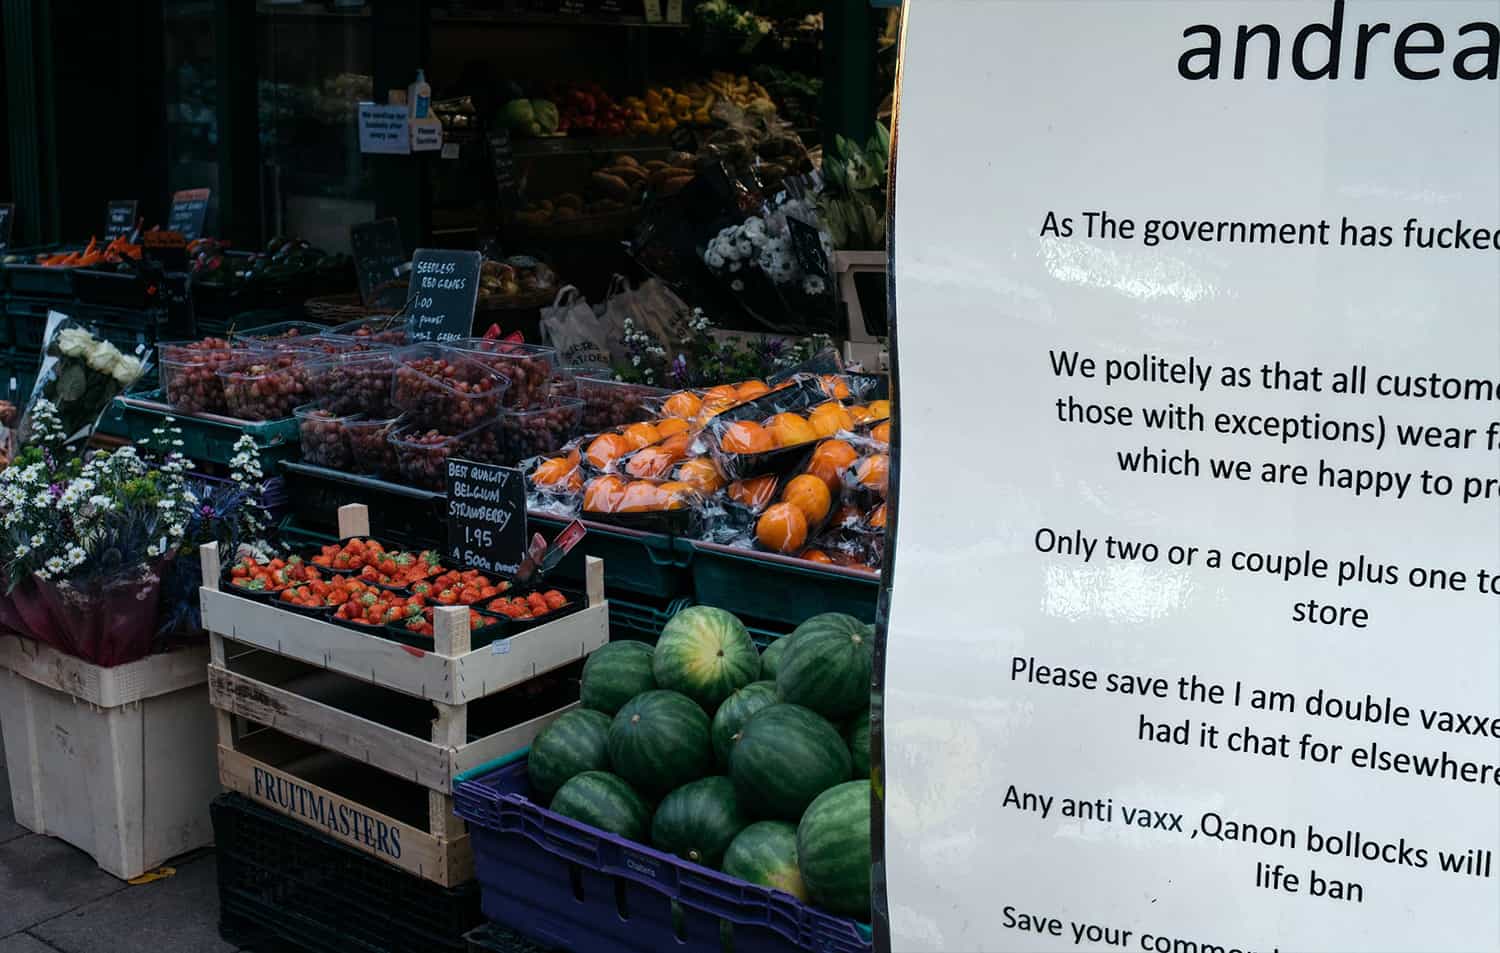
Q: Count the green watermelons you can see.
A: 13